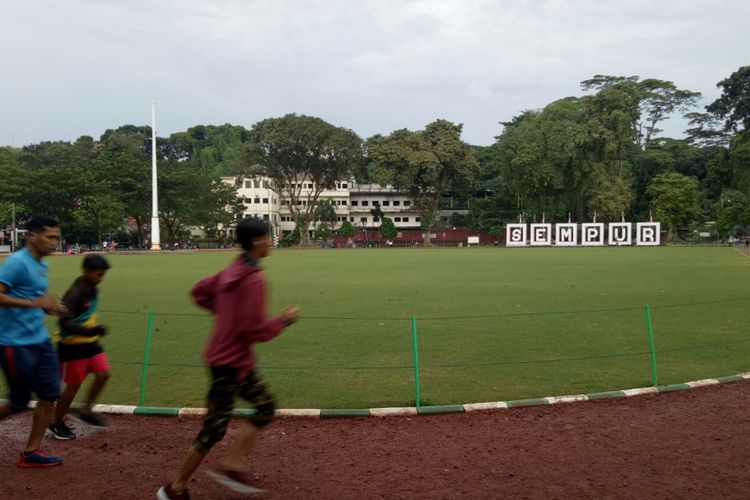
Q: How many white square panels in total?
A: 6